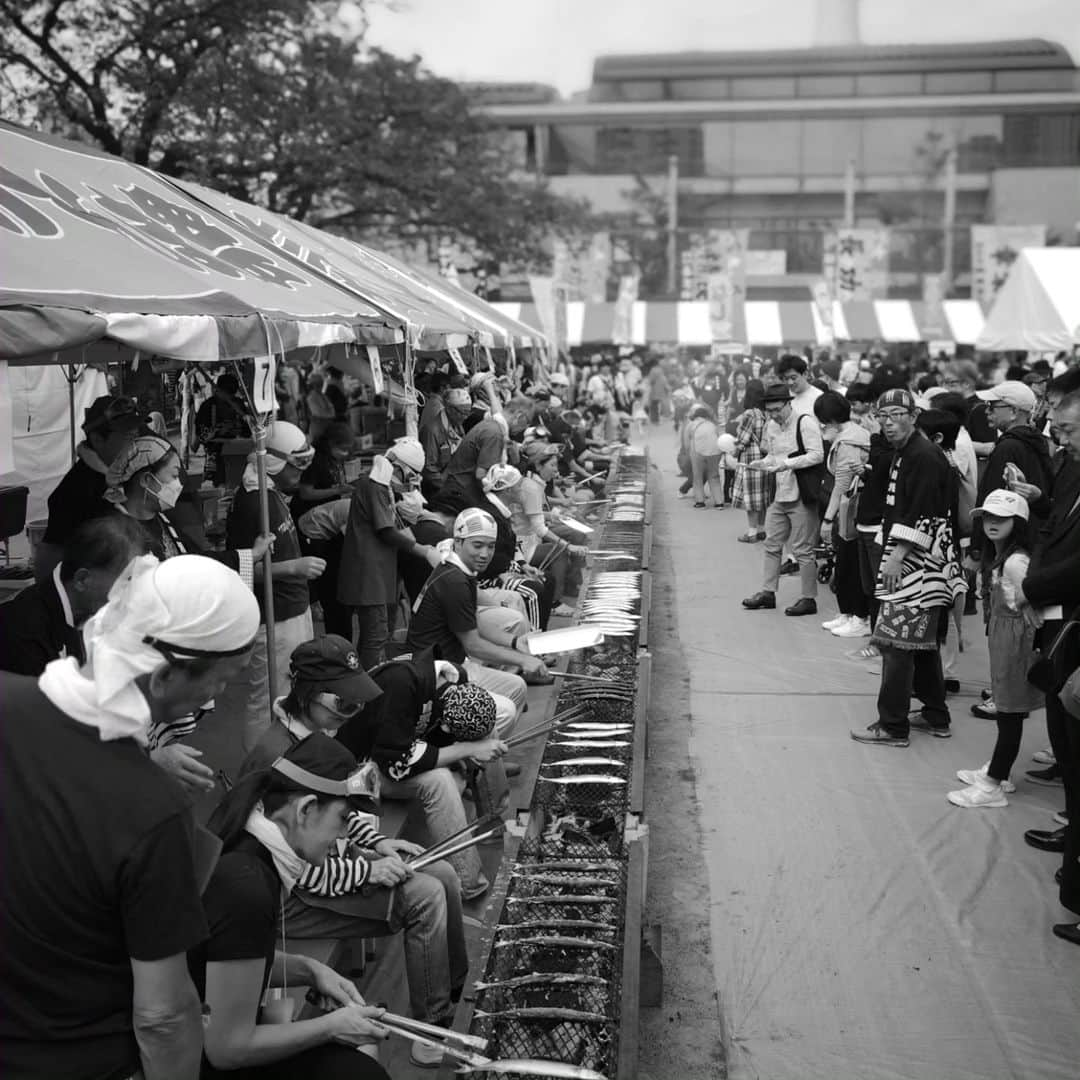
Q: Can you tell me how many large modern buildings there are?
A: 1